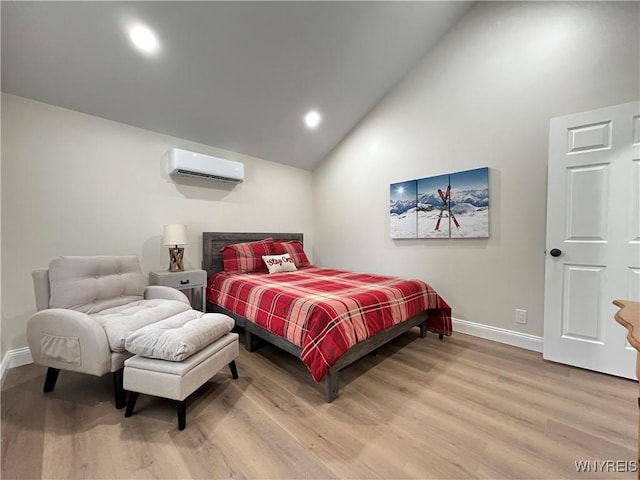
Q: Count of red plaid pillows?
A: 2